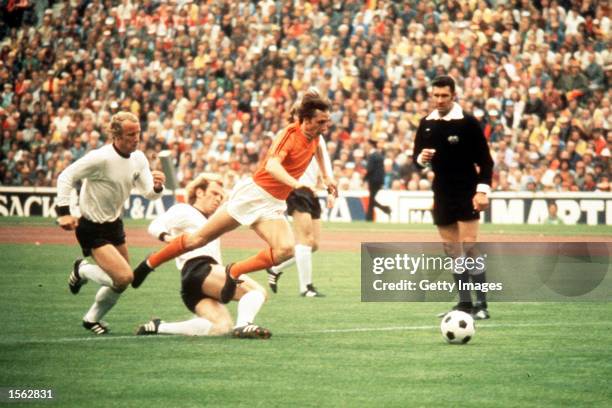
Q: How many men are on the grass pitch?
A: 5